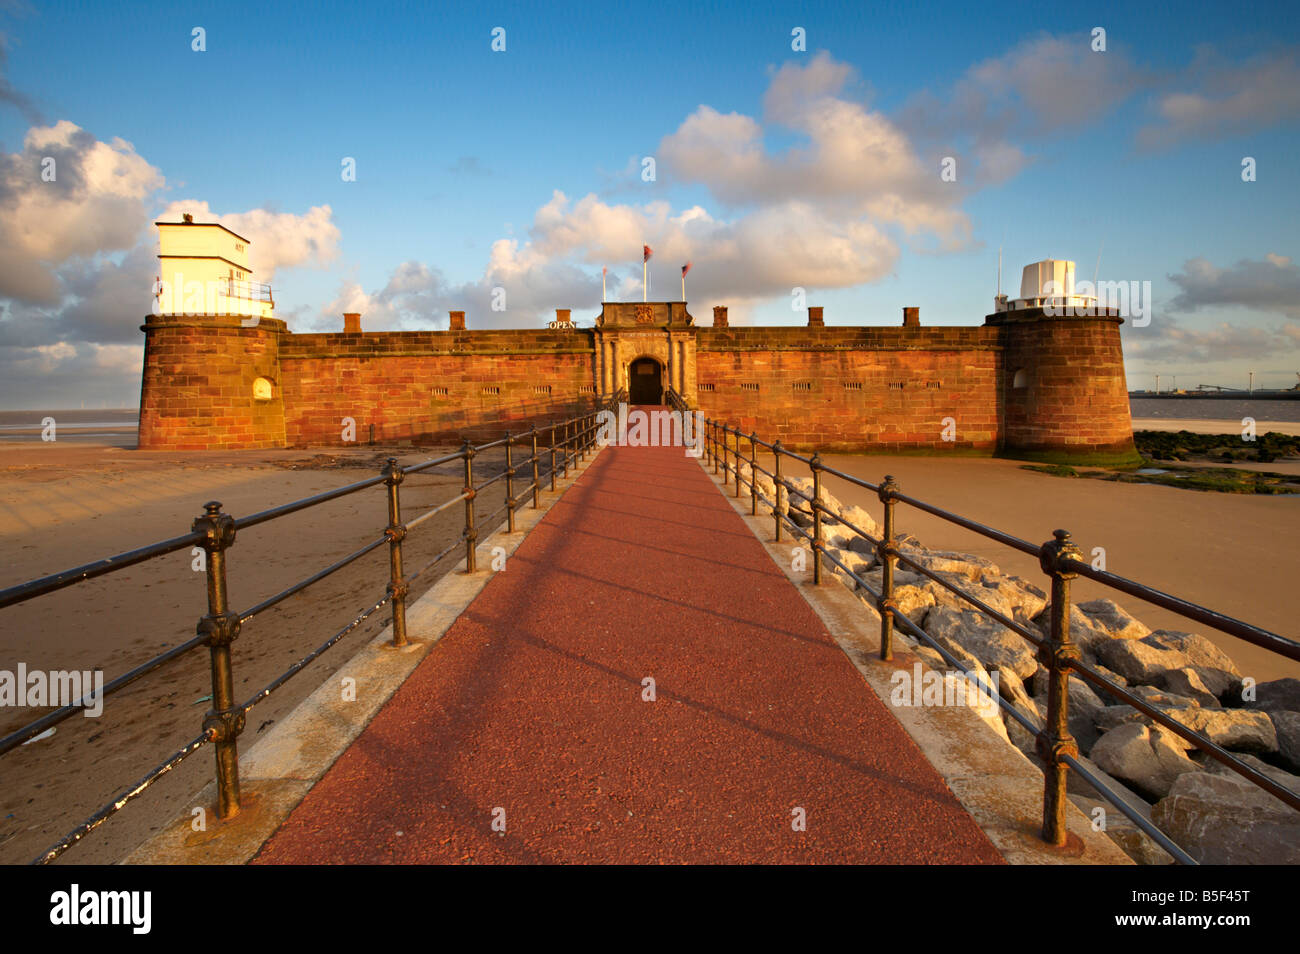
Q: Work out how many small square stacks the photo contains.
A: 6